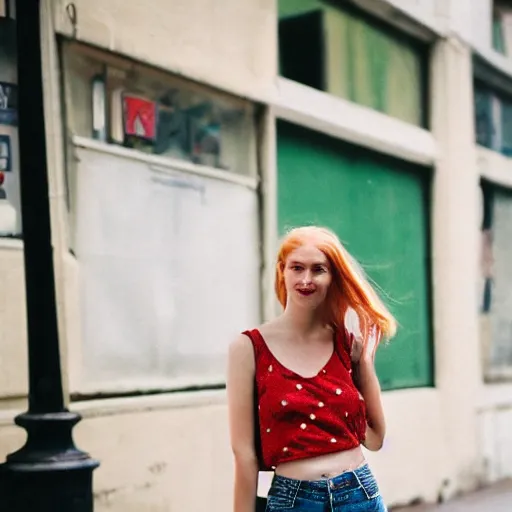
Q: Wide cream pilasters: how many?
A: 1